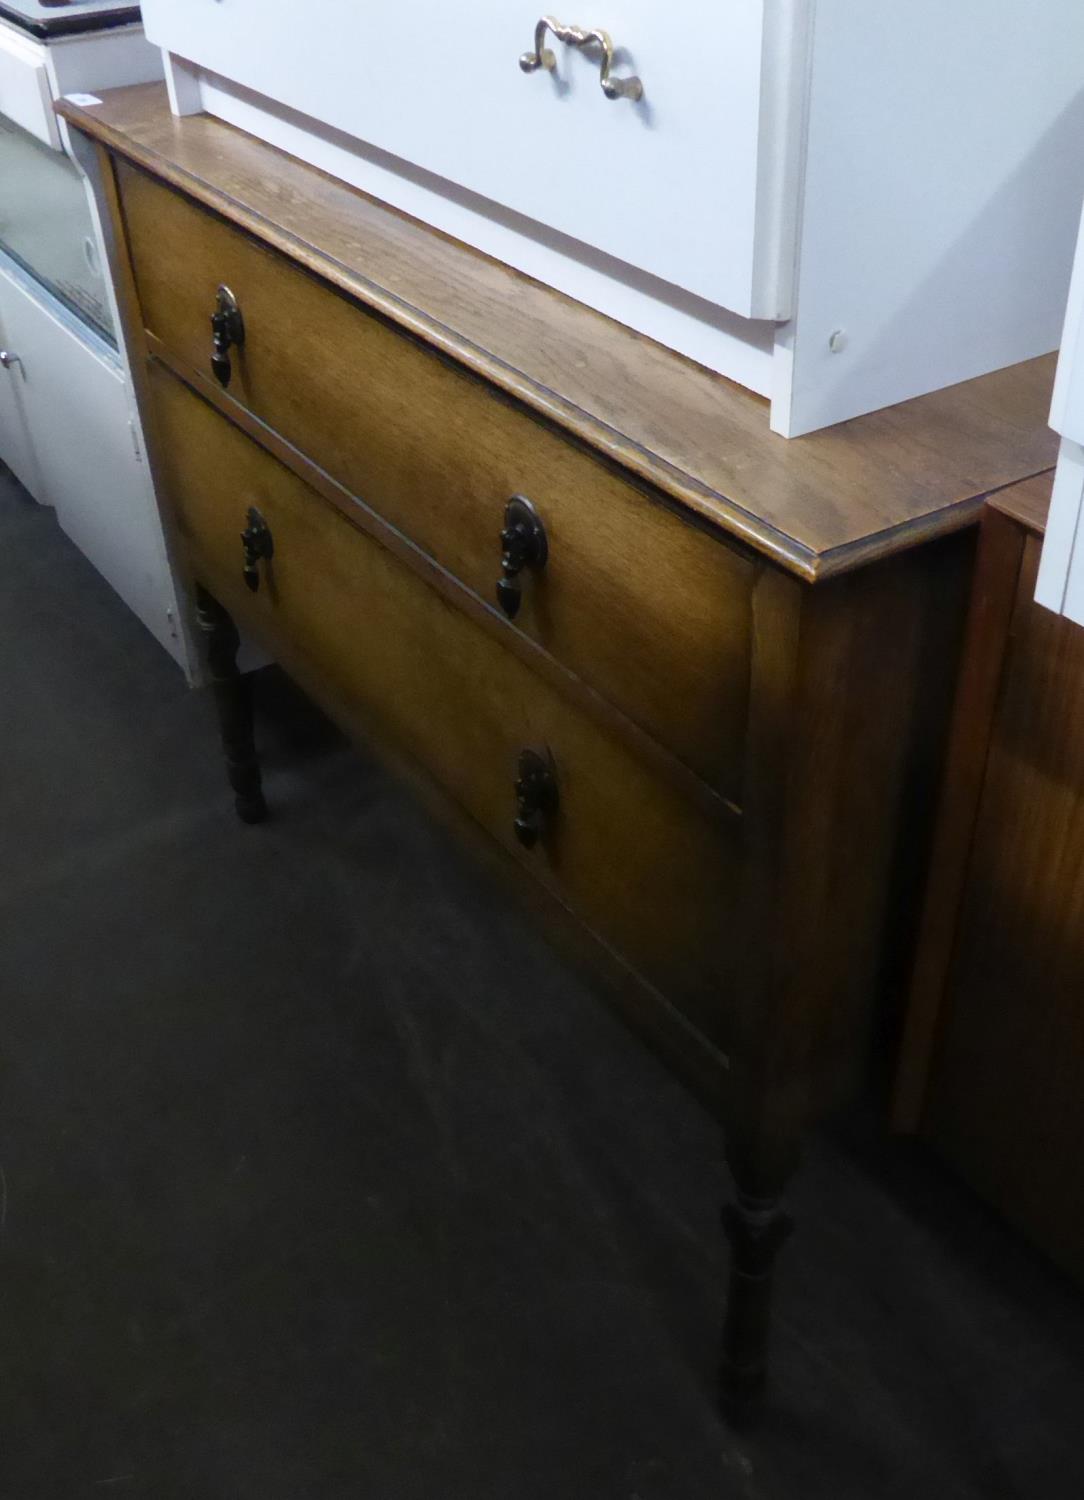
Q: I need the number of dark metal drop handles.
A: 4